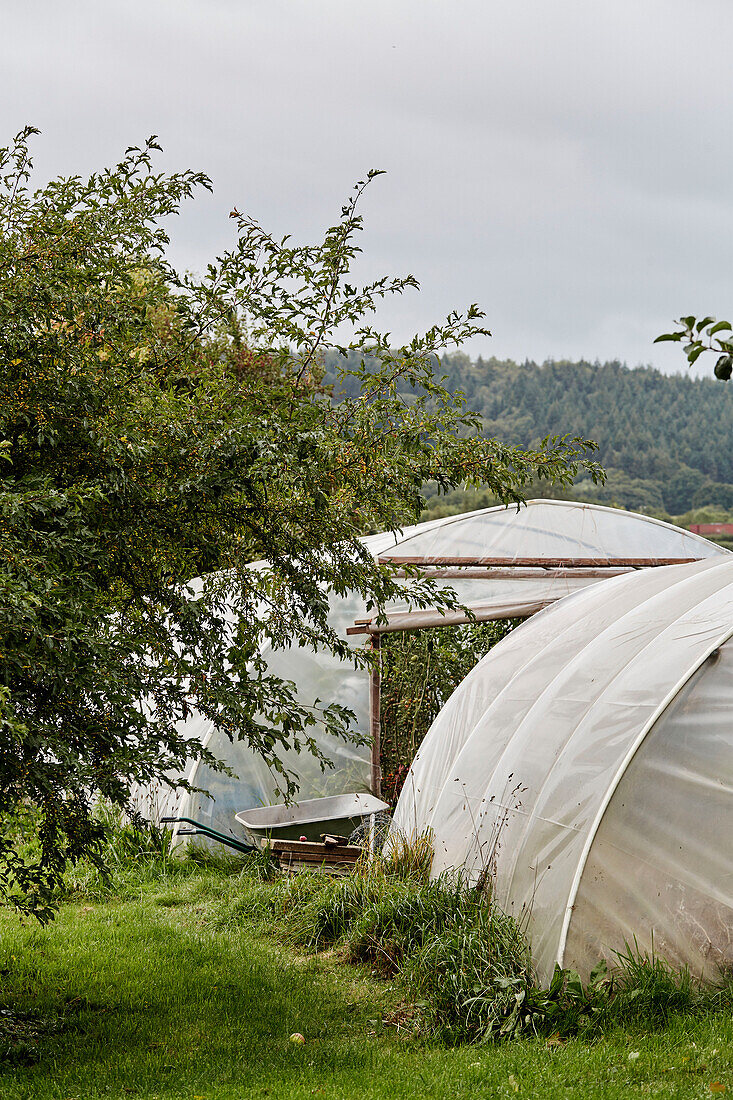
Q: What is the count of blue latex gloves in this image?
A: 0